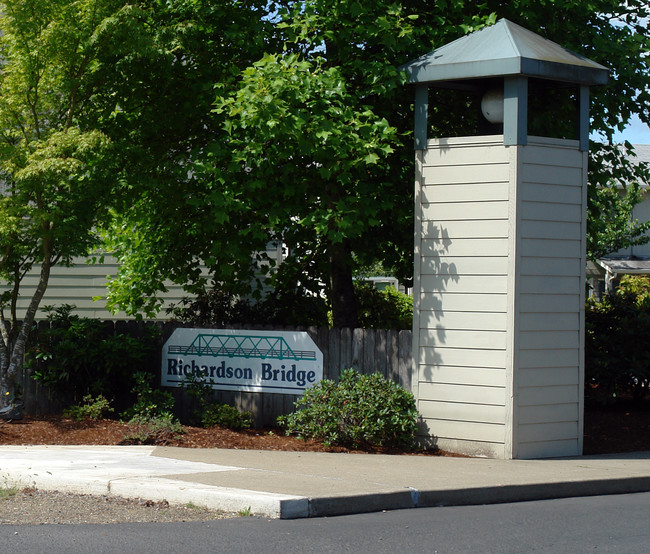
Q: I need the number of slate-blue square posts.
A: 3